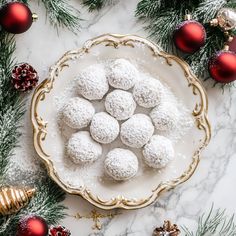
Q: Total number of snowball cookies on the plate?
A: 11